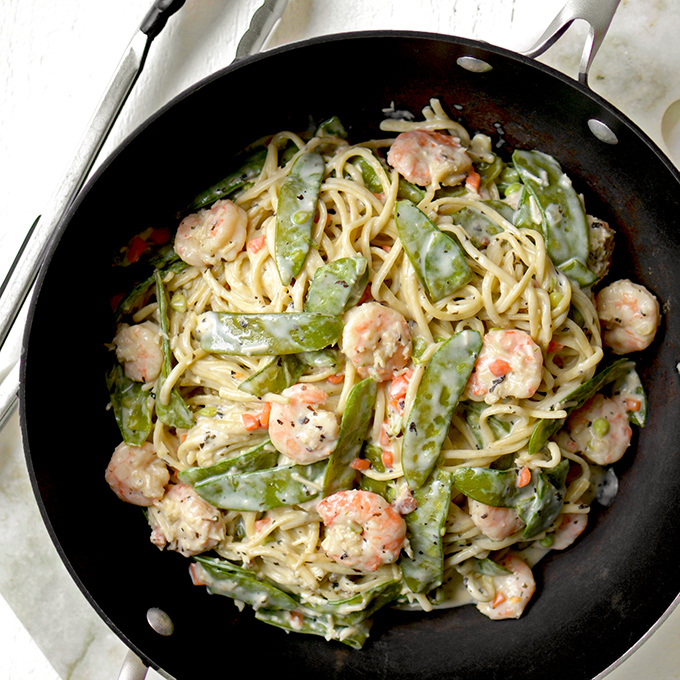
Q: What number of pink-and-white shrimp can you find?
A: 14